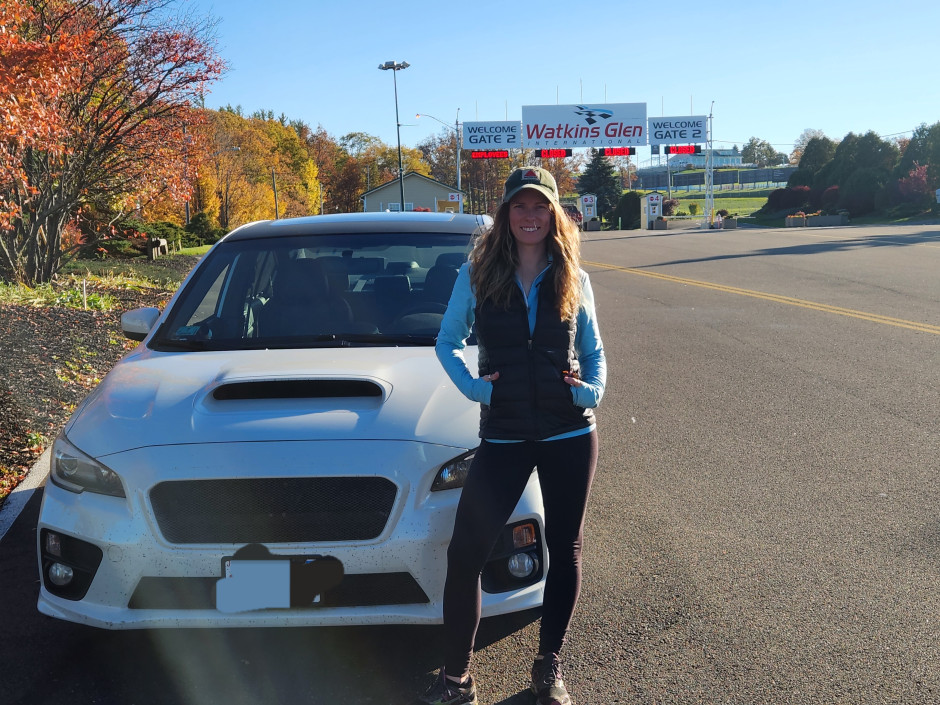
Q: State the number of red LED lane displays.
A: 4